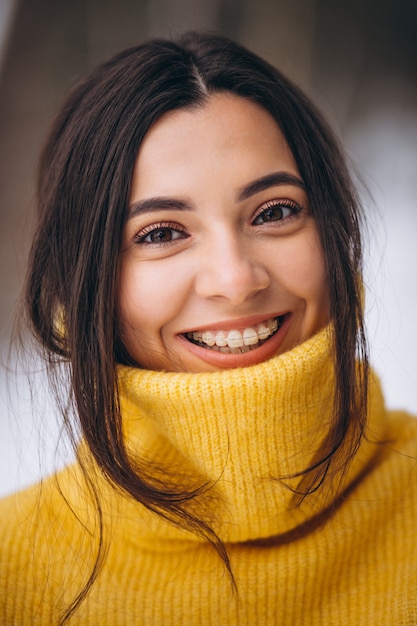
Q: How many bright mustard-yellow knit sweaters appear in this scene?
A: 1